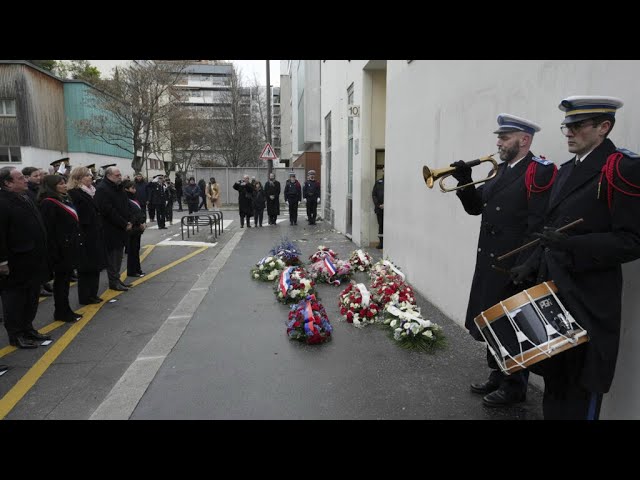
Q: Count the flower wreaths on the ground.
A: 11